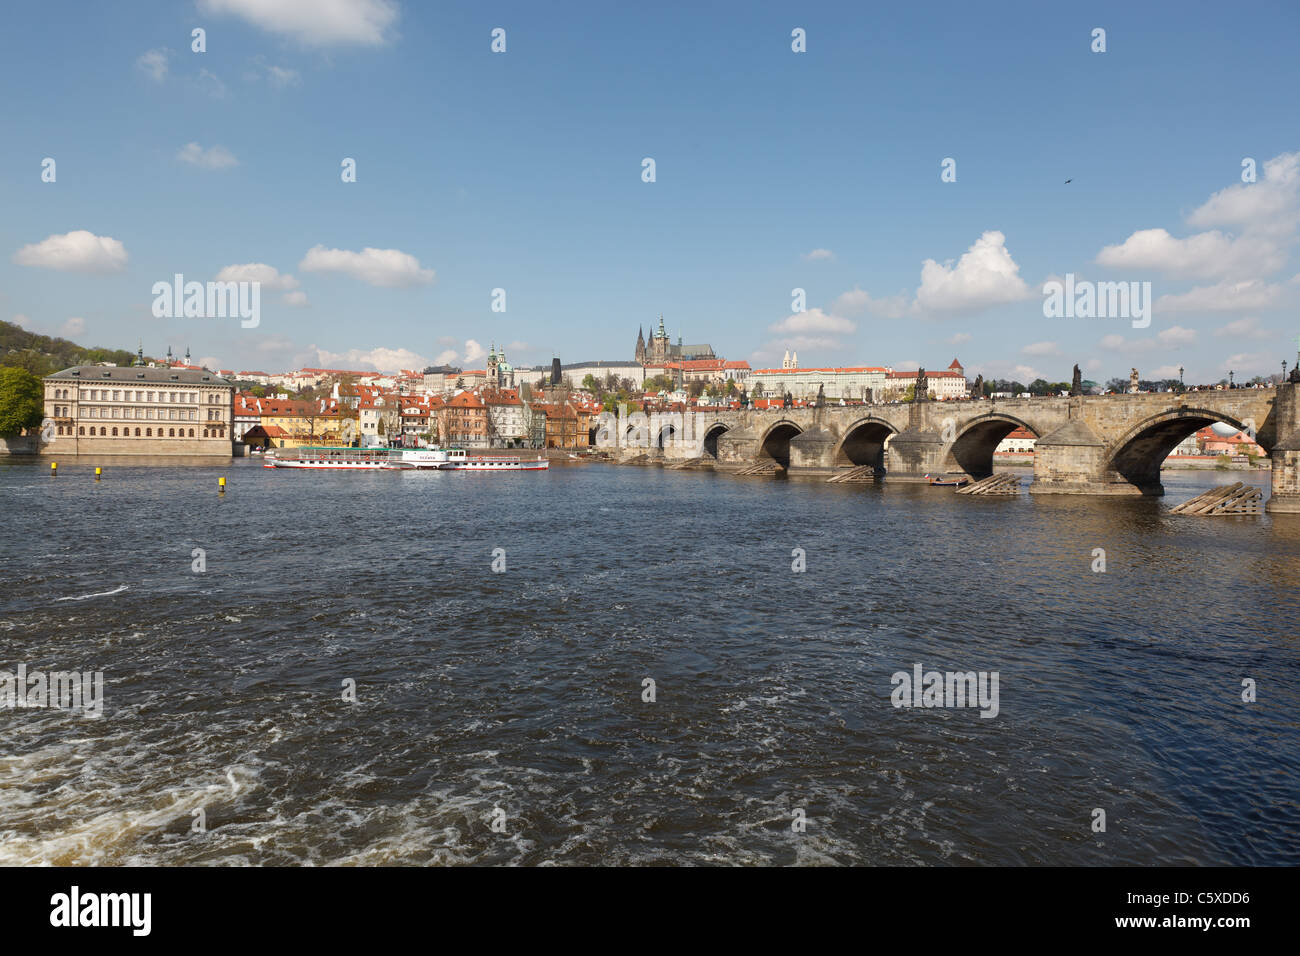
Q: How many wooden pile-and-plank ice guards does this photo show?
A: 6